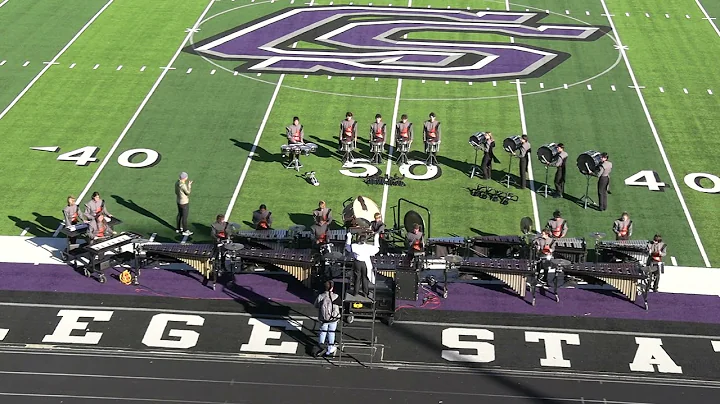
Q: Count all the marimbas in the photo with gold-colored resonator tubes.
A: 5